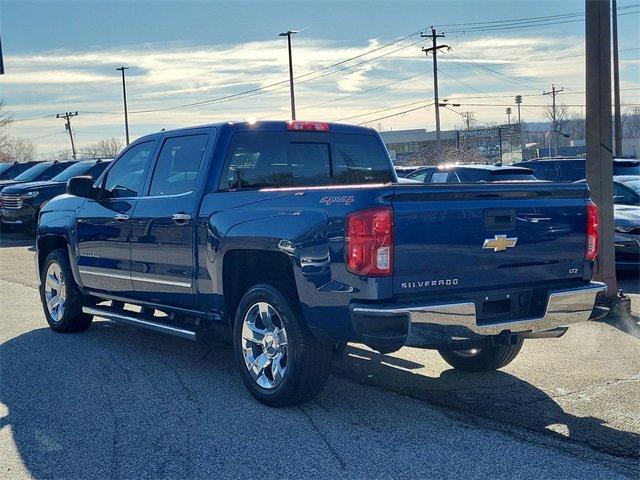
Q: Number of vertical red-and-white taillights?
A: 2